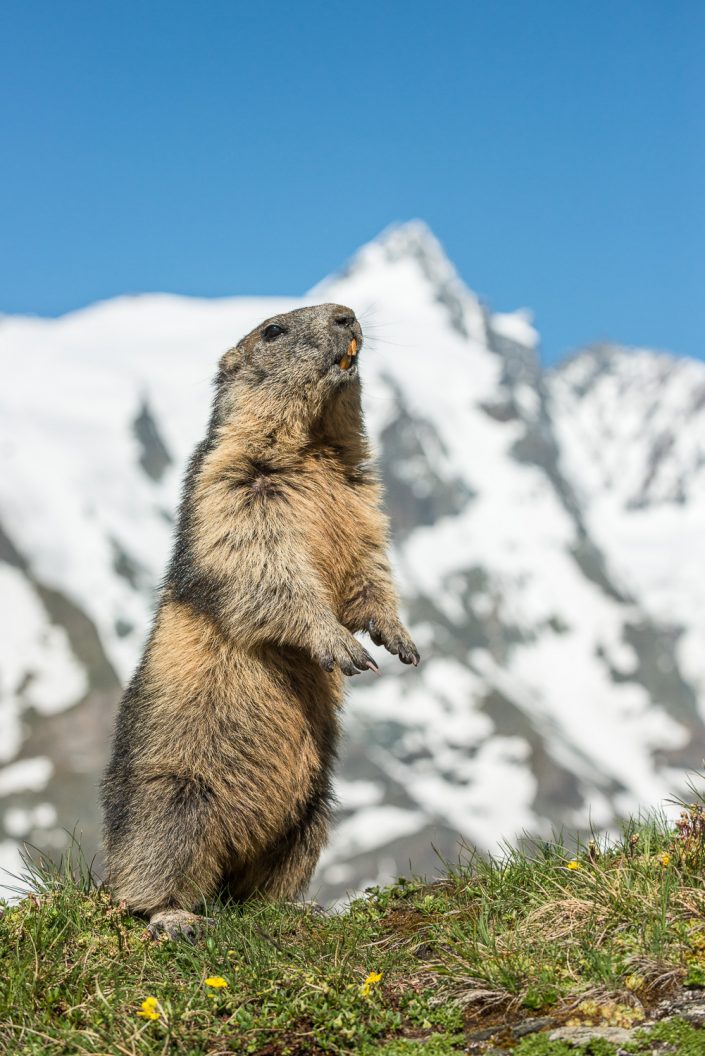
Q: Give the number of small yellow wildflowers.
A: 5